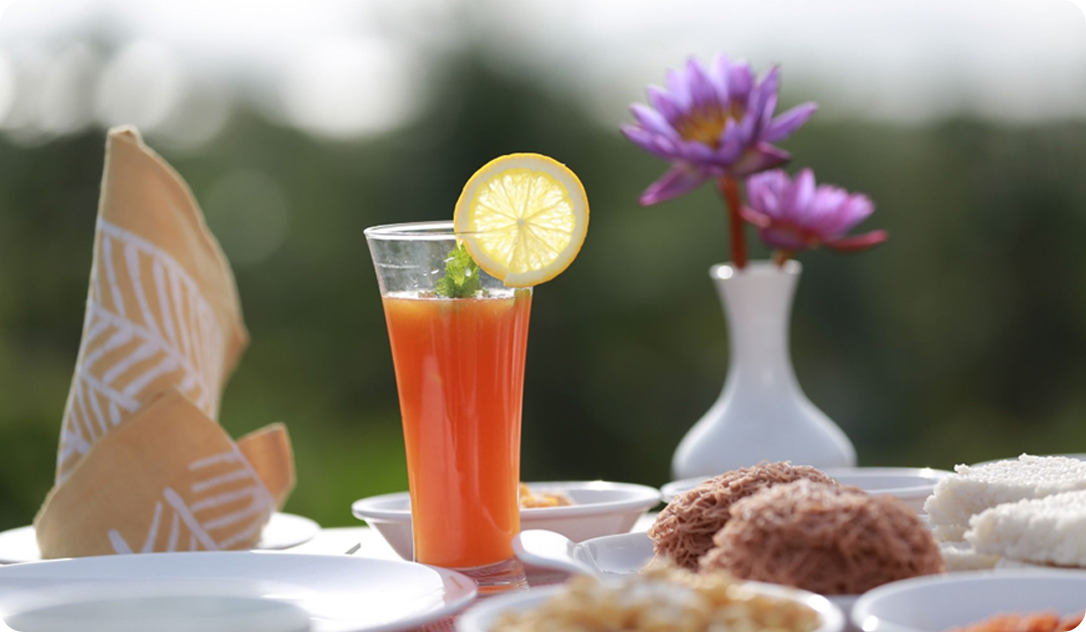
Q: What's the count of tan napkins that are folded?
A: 1